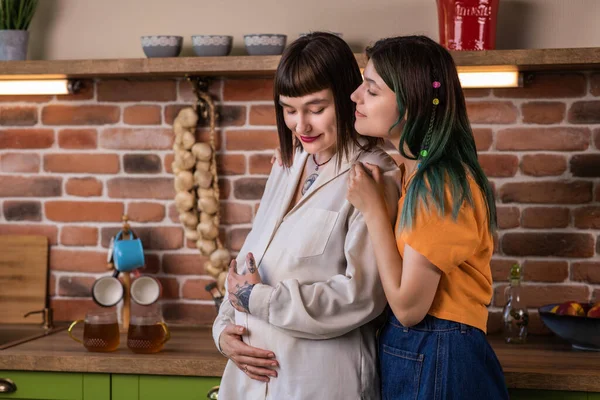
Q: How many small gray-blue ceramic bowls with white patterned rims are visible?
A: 3